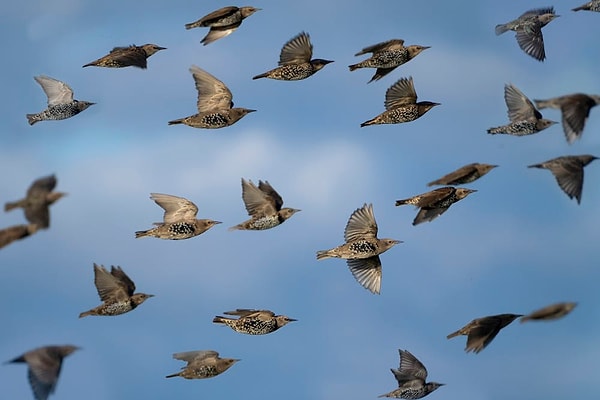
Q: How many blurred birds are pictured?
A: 5